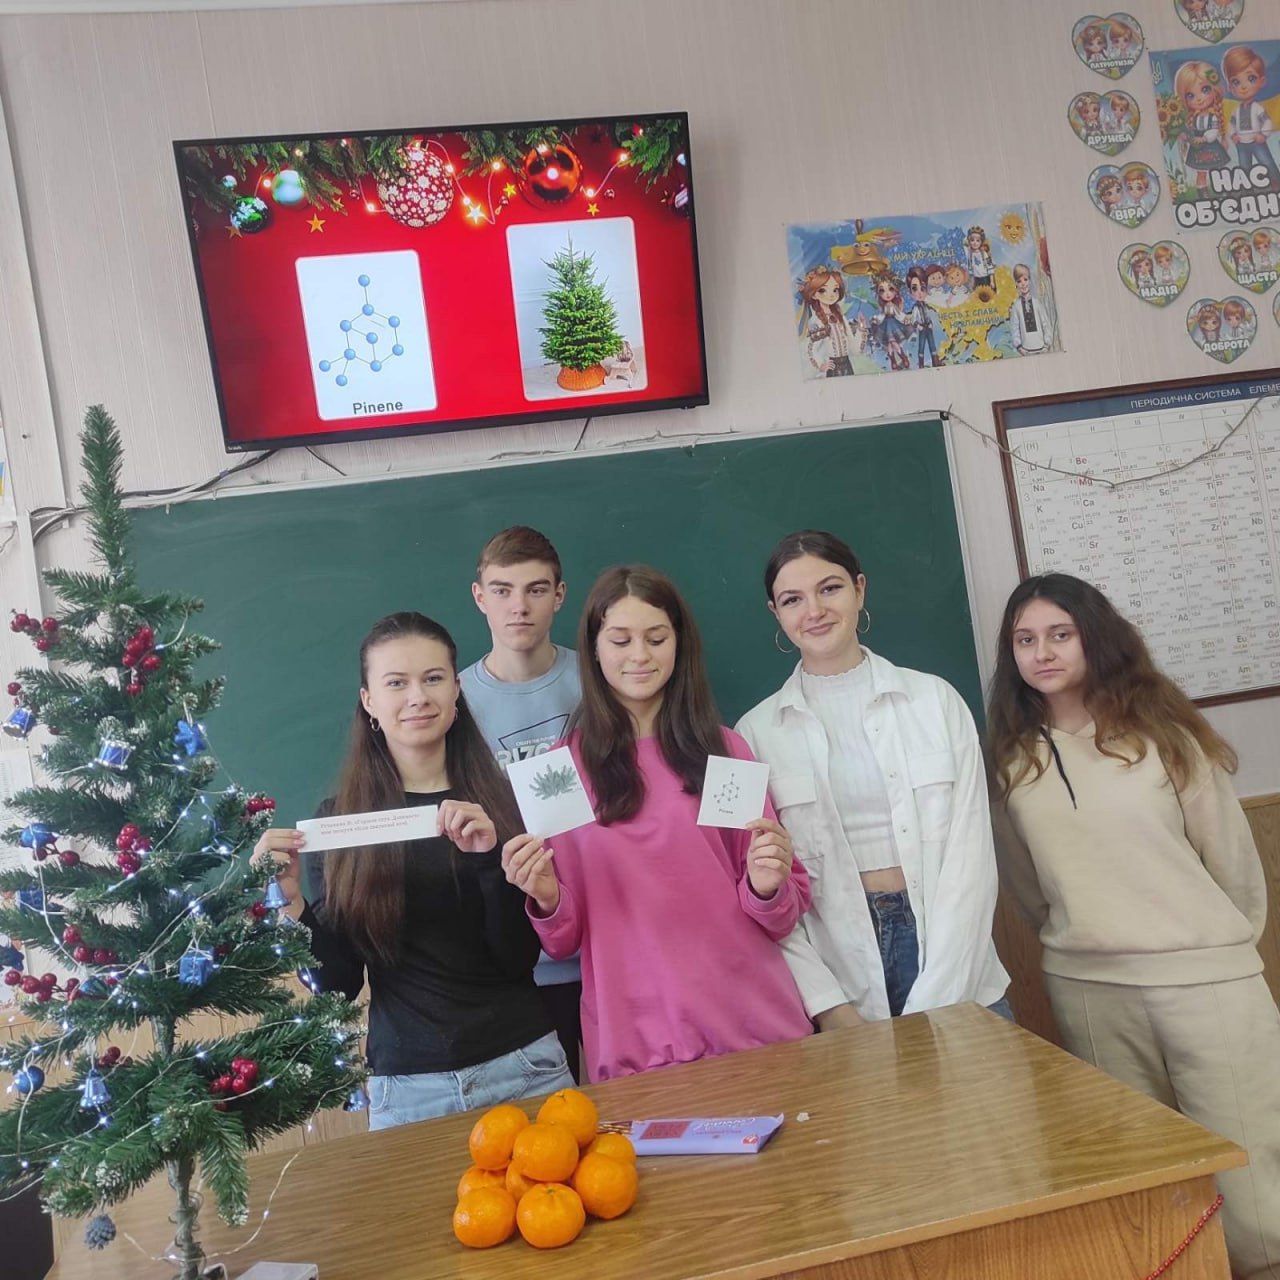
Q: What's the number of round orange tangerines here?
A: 9